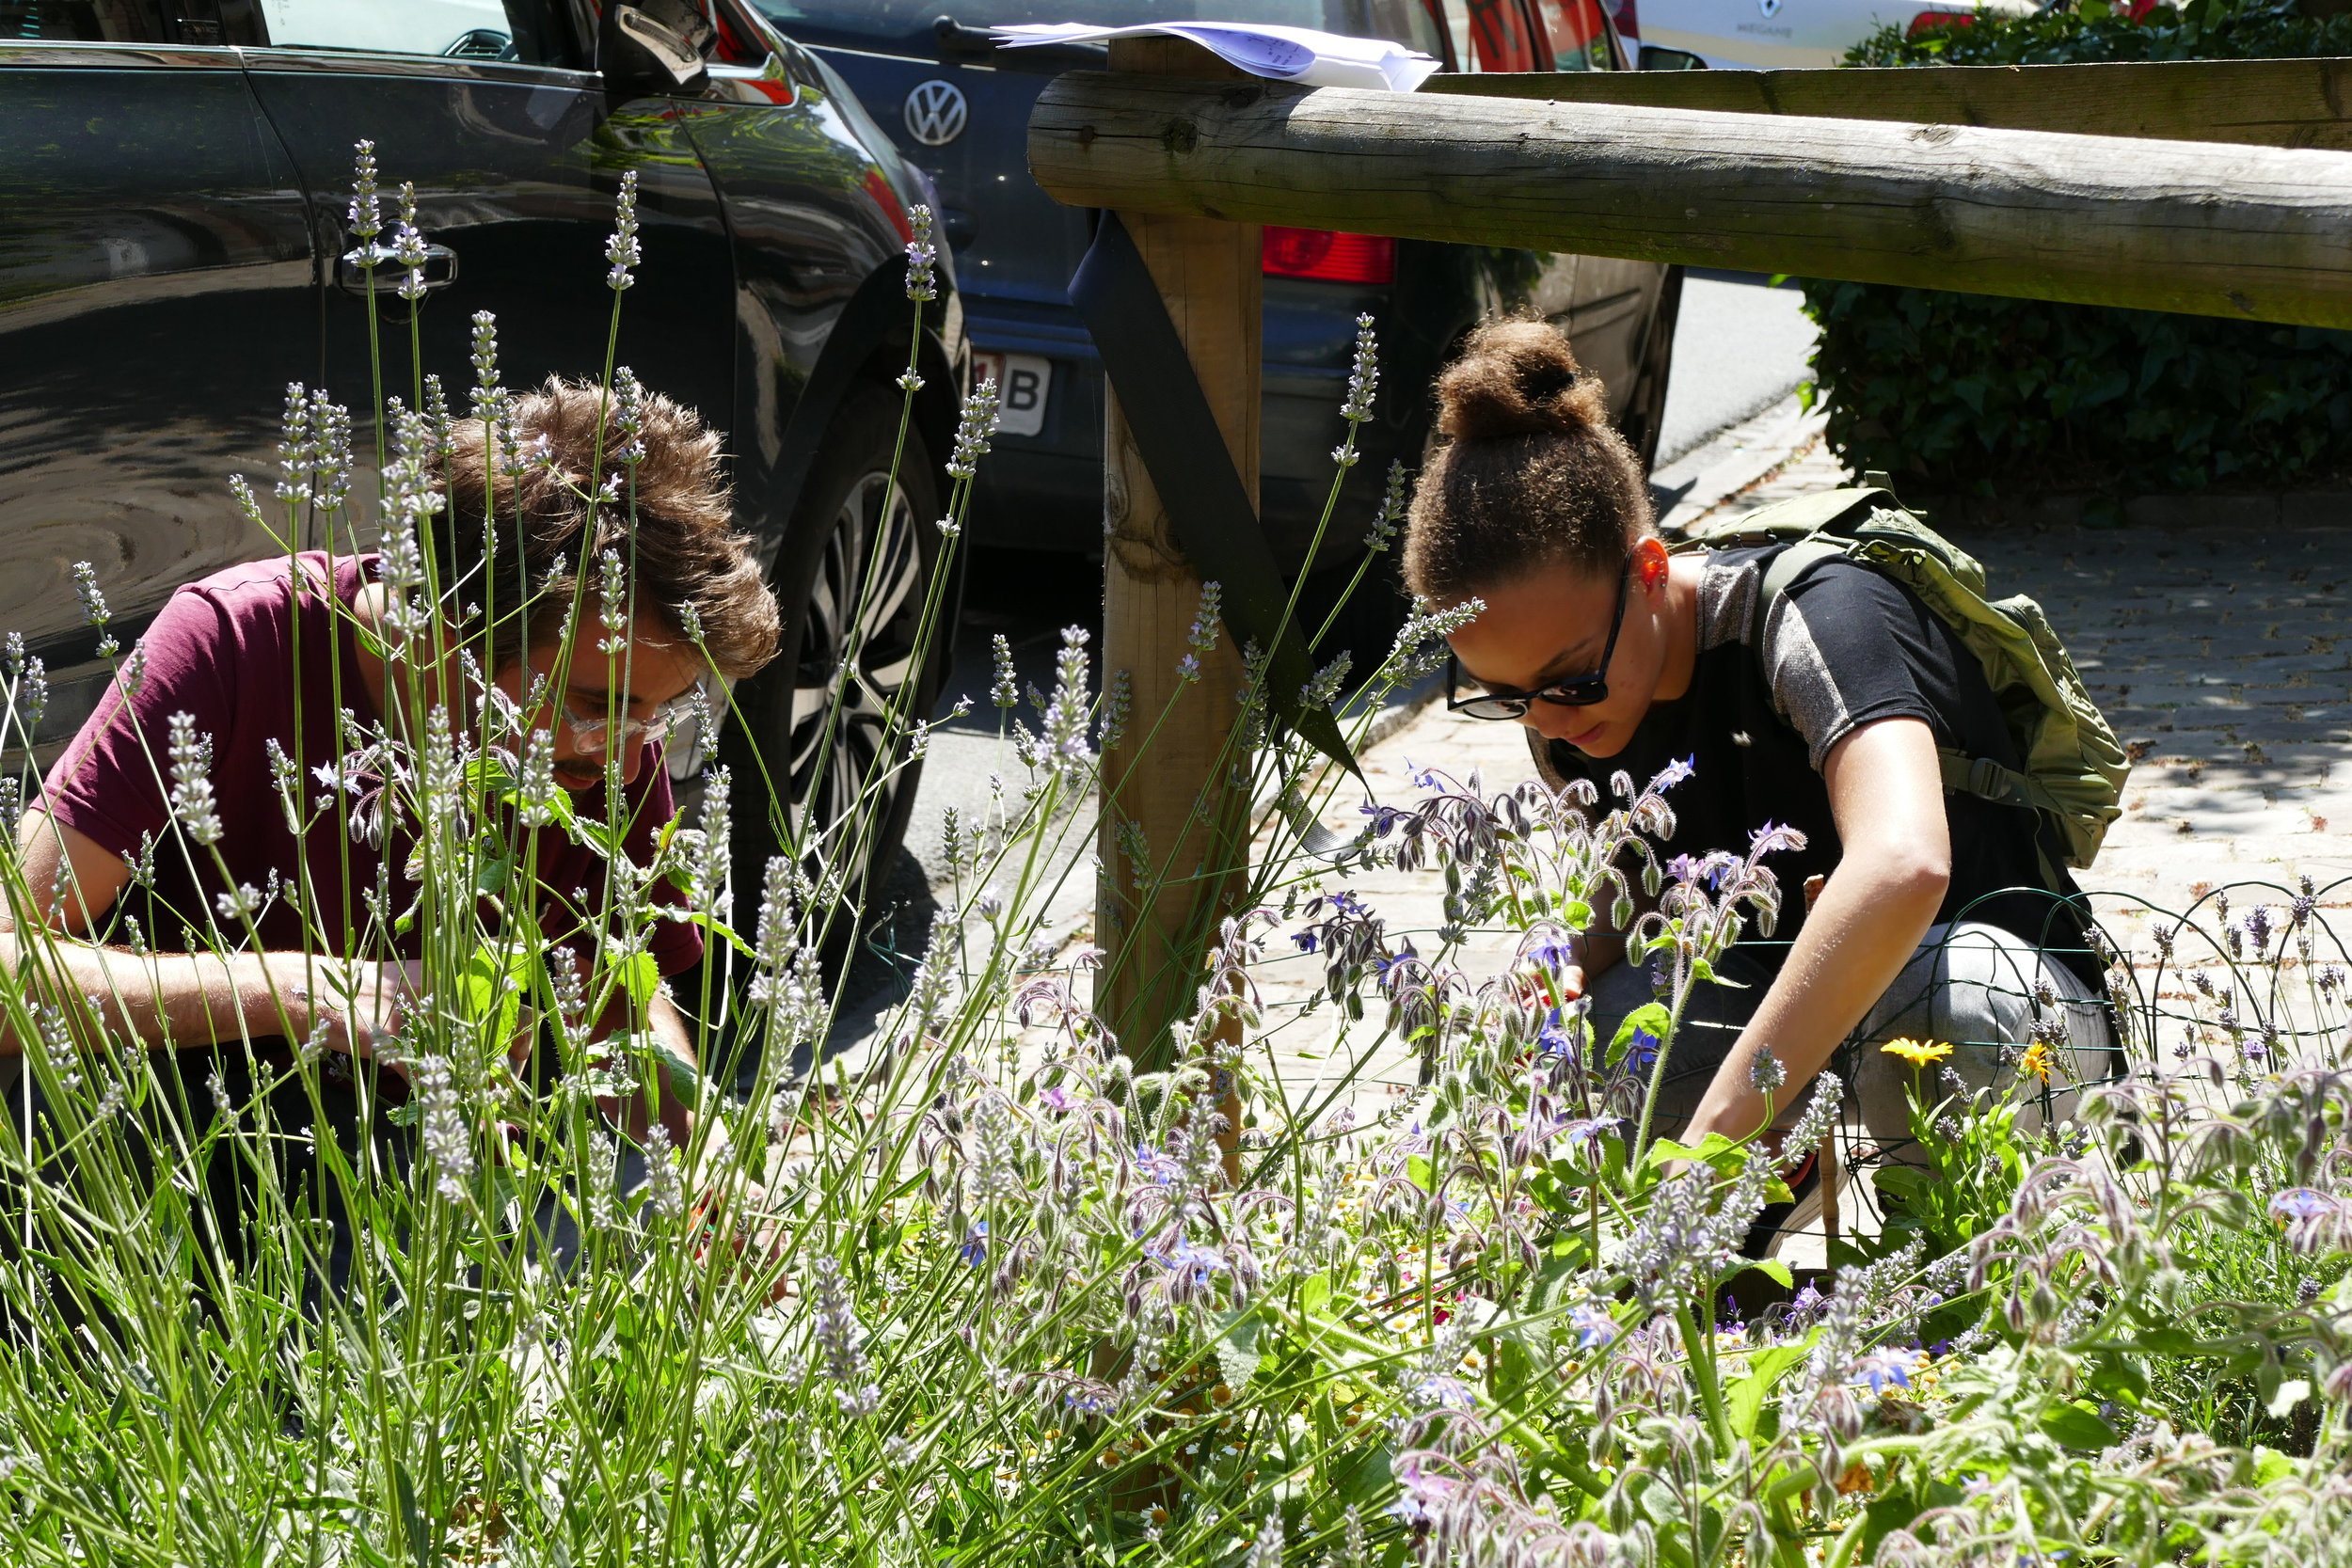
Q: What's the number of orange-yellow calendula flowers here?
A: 2